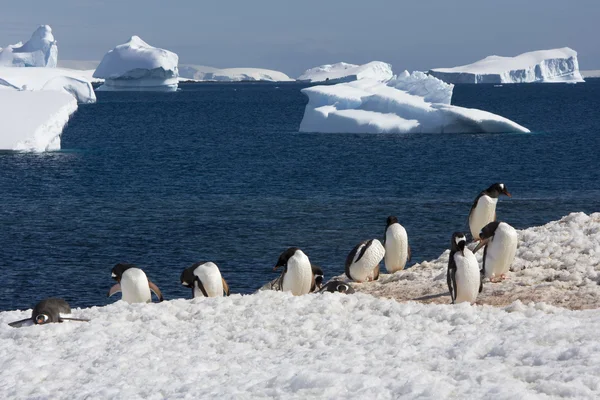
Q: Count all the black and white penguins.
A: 11